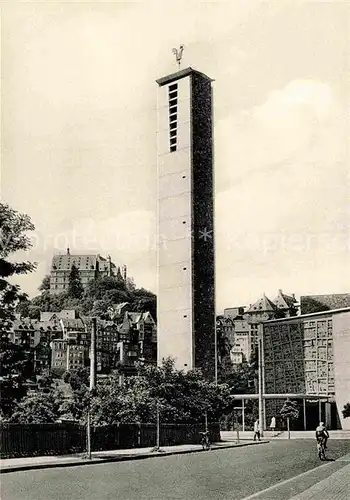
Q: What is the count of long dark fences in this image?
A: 1